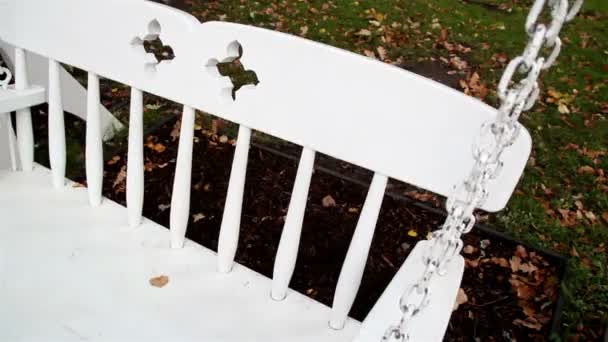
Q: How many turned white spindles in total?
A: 8